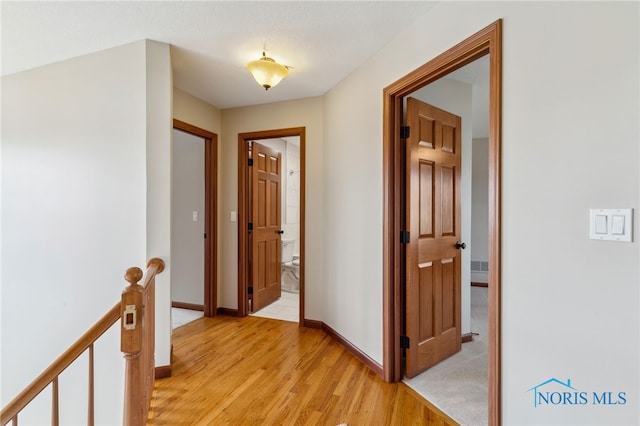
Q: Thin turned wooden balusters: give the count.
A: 3